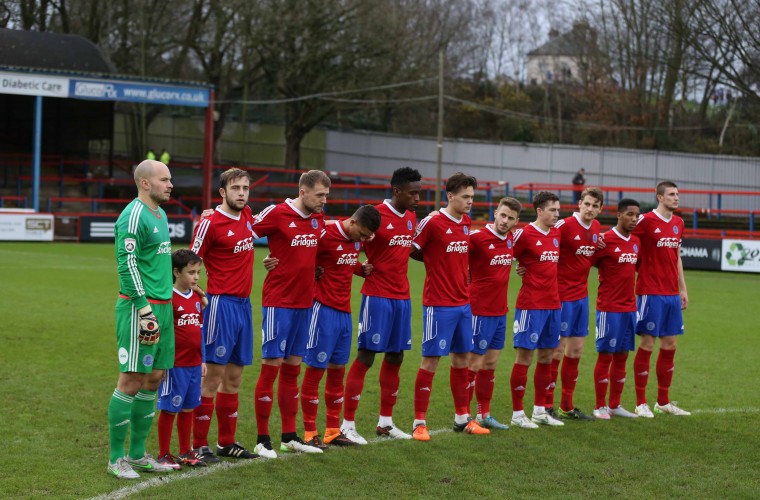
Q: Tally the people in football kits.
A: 12